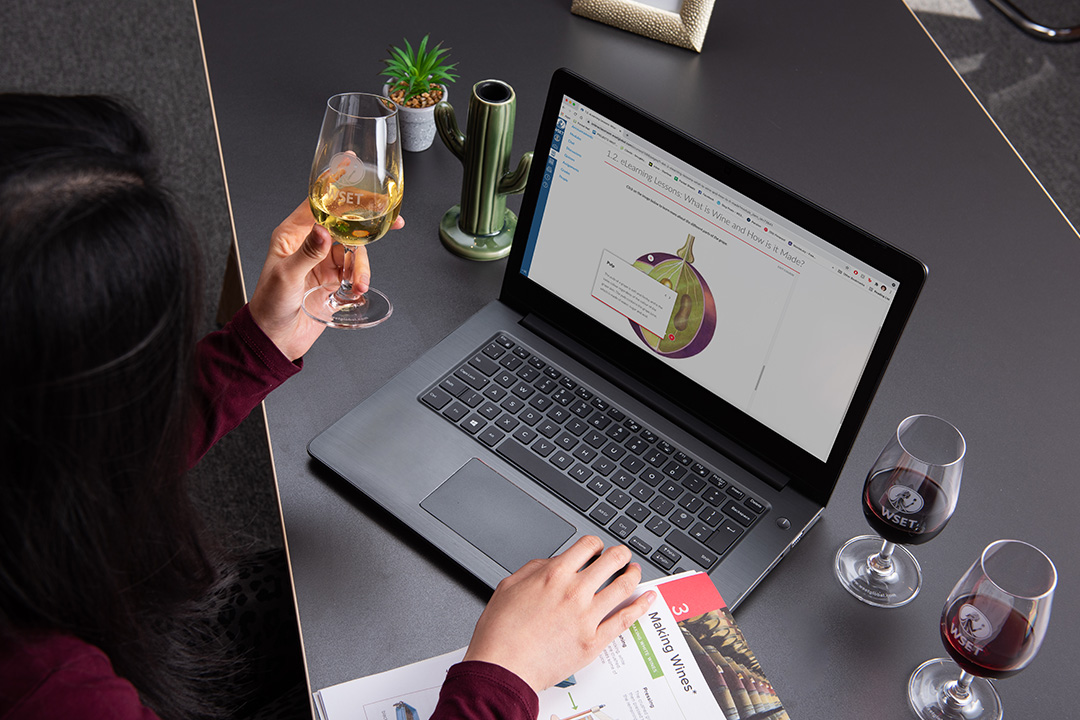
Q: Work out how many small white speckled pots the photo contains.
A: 1